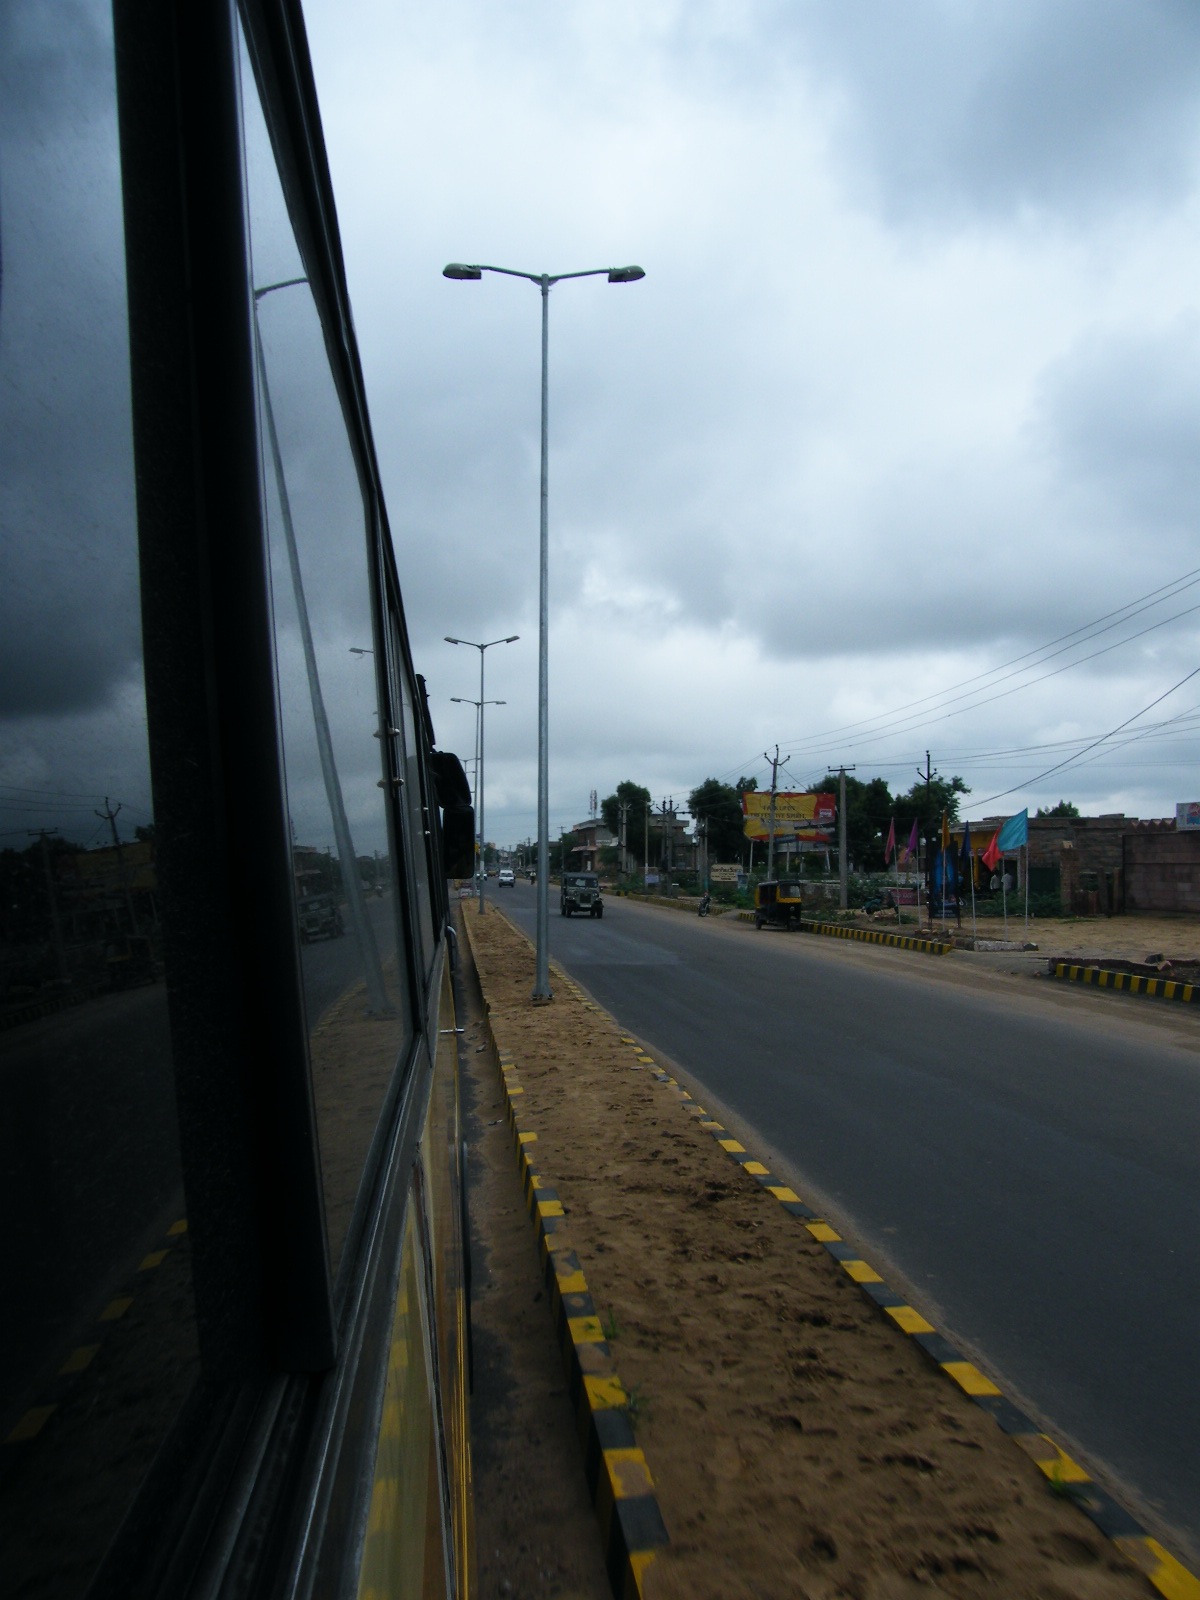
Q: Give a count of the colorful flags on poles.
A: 6